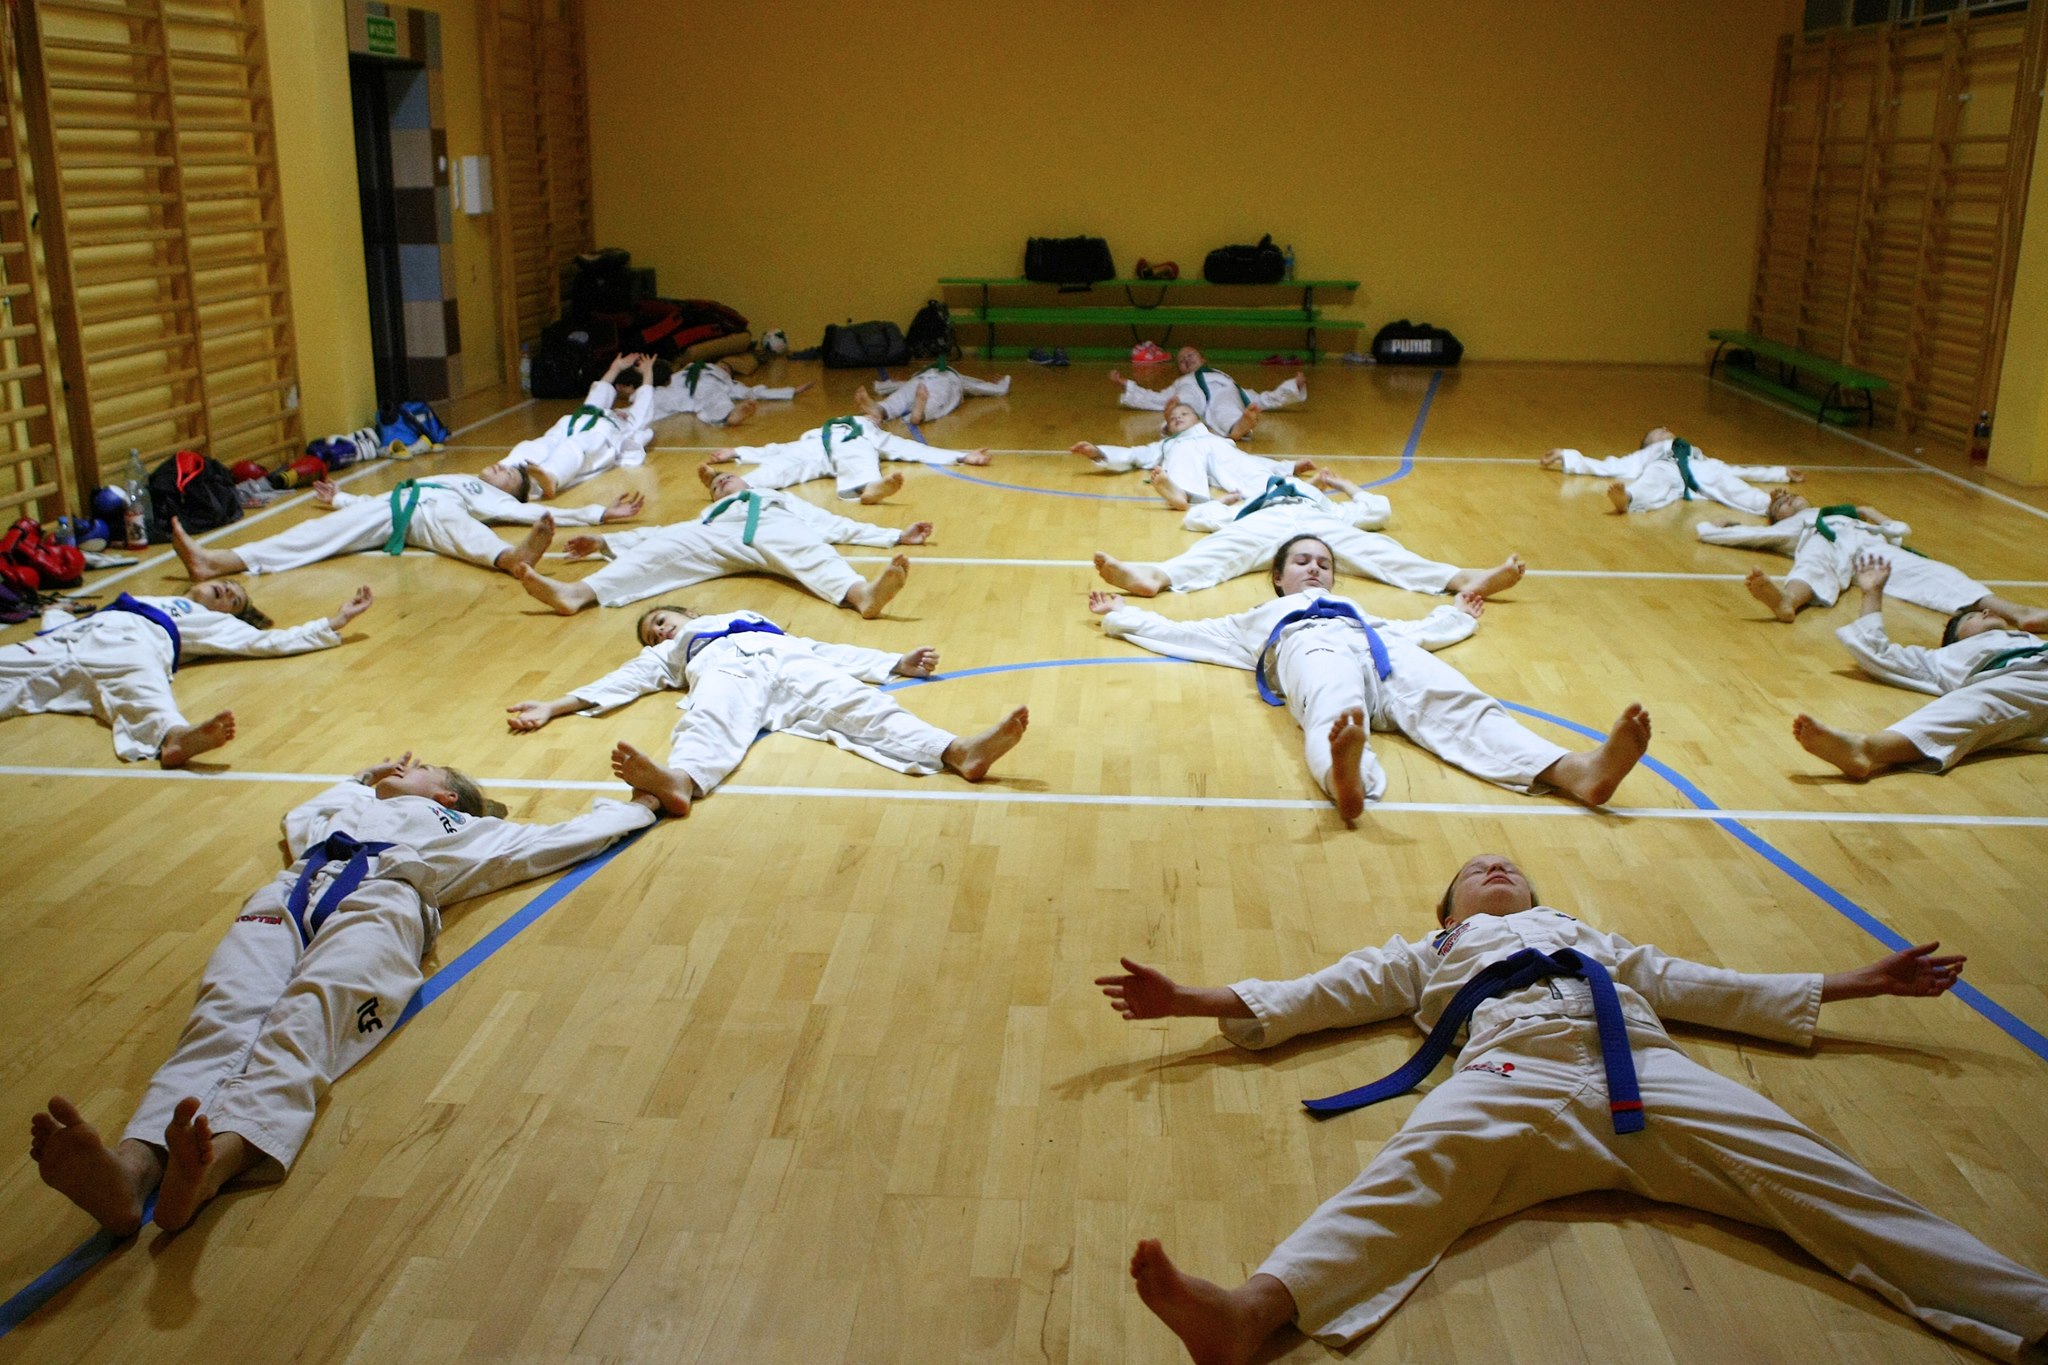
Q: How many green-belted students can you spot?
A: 12